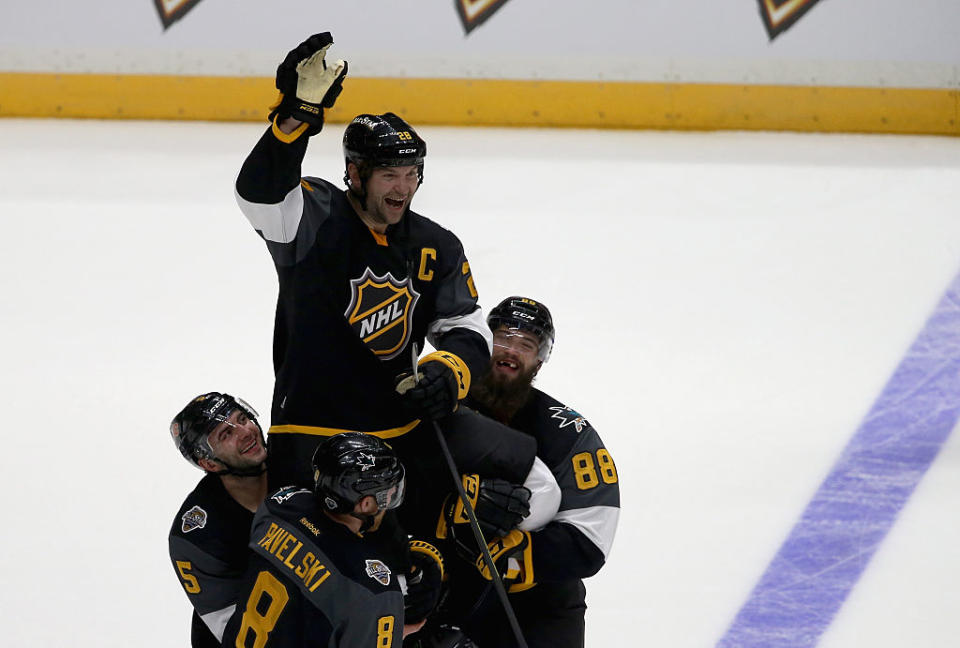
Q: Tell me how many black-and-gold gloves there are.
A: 5